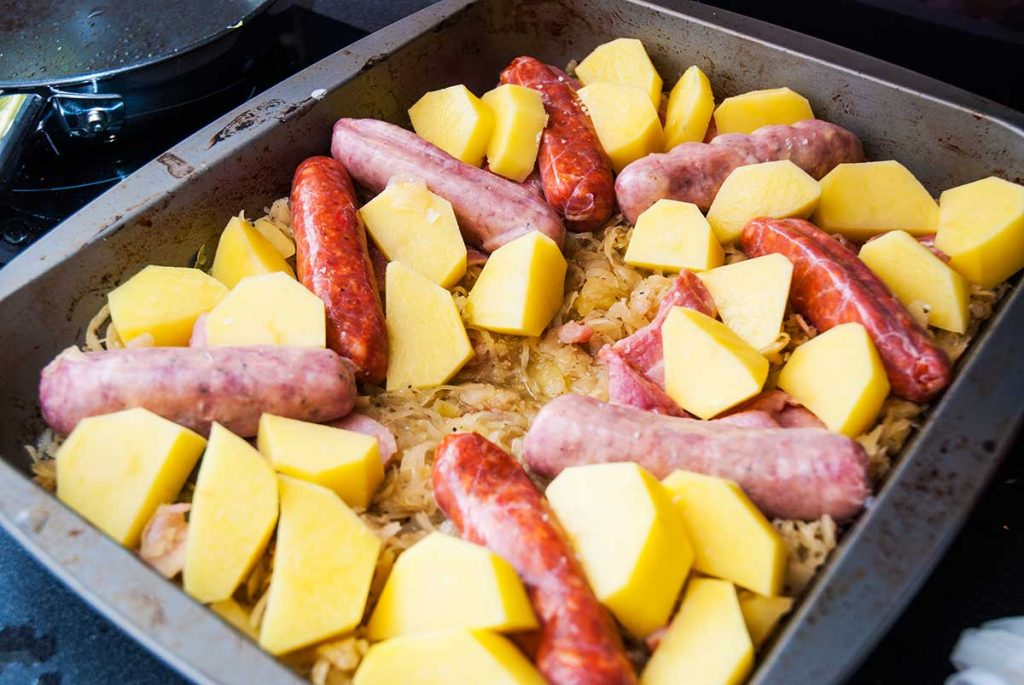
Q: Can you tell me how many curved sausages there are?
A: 8